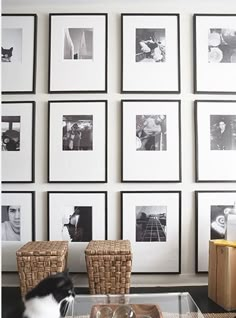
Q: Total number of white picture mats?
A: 12